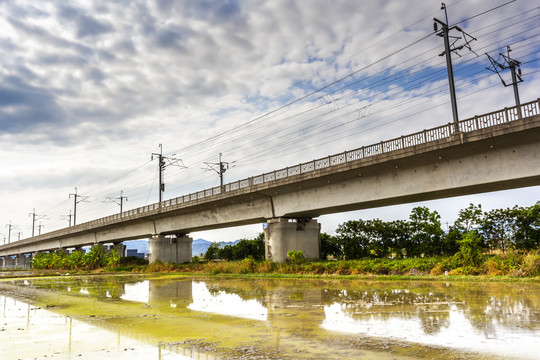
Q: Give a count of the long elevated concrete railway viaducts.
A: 1